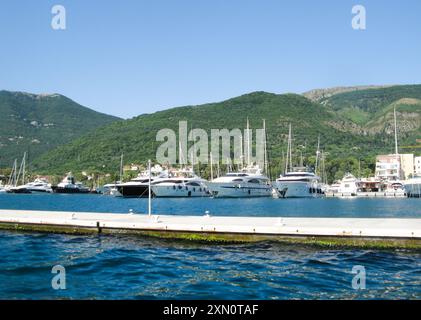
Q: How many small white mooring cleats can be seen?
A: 5